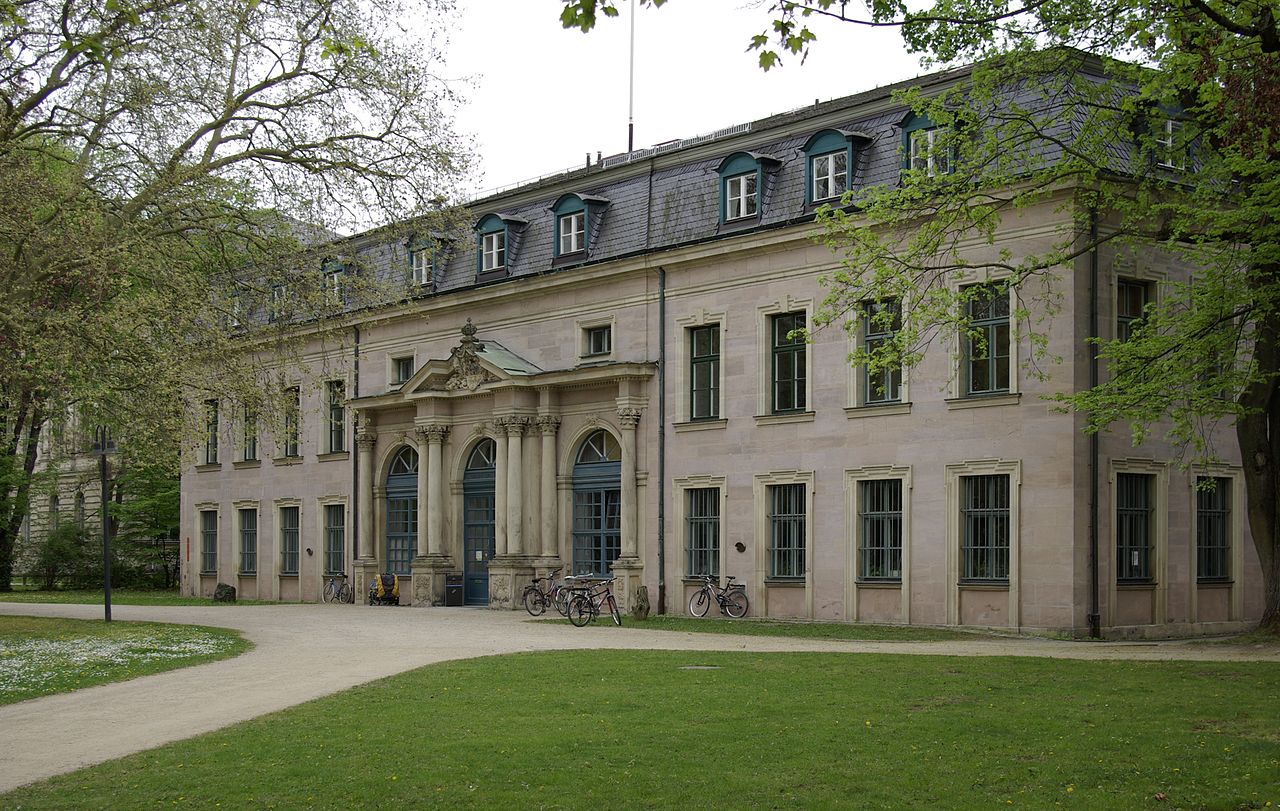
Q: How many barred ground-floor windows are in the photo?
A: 10